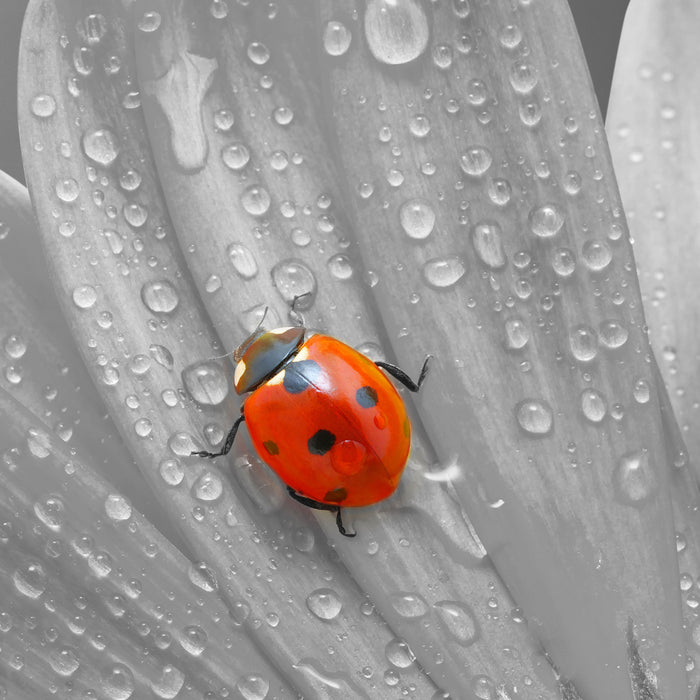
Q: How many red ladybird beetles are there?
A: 1